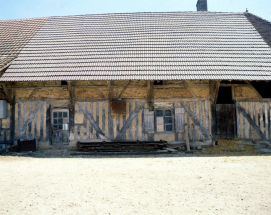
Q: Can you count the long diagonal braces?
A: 5